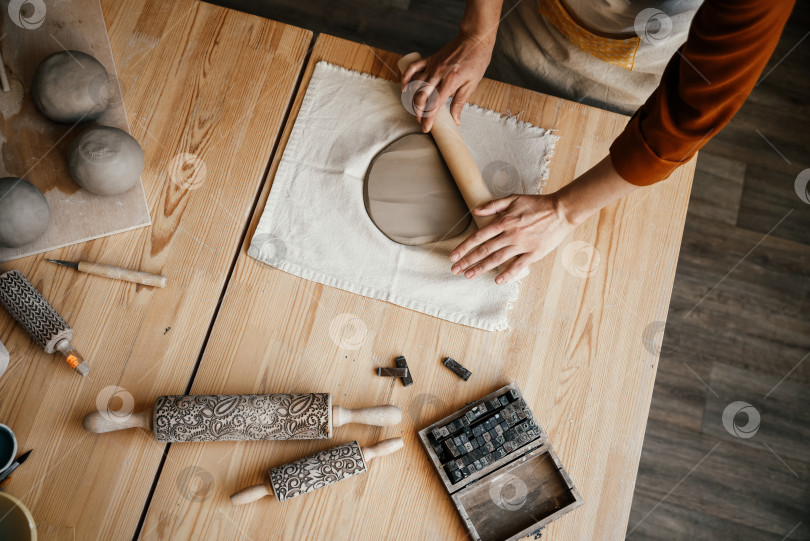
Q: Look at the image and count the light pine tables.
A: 2